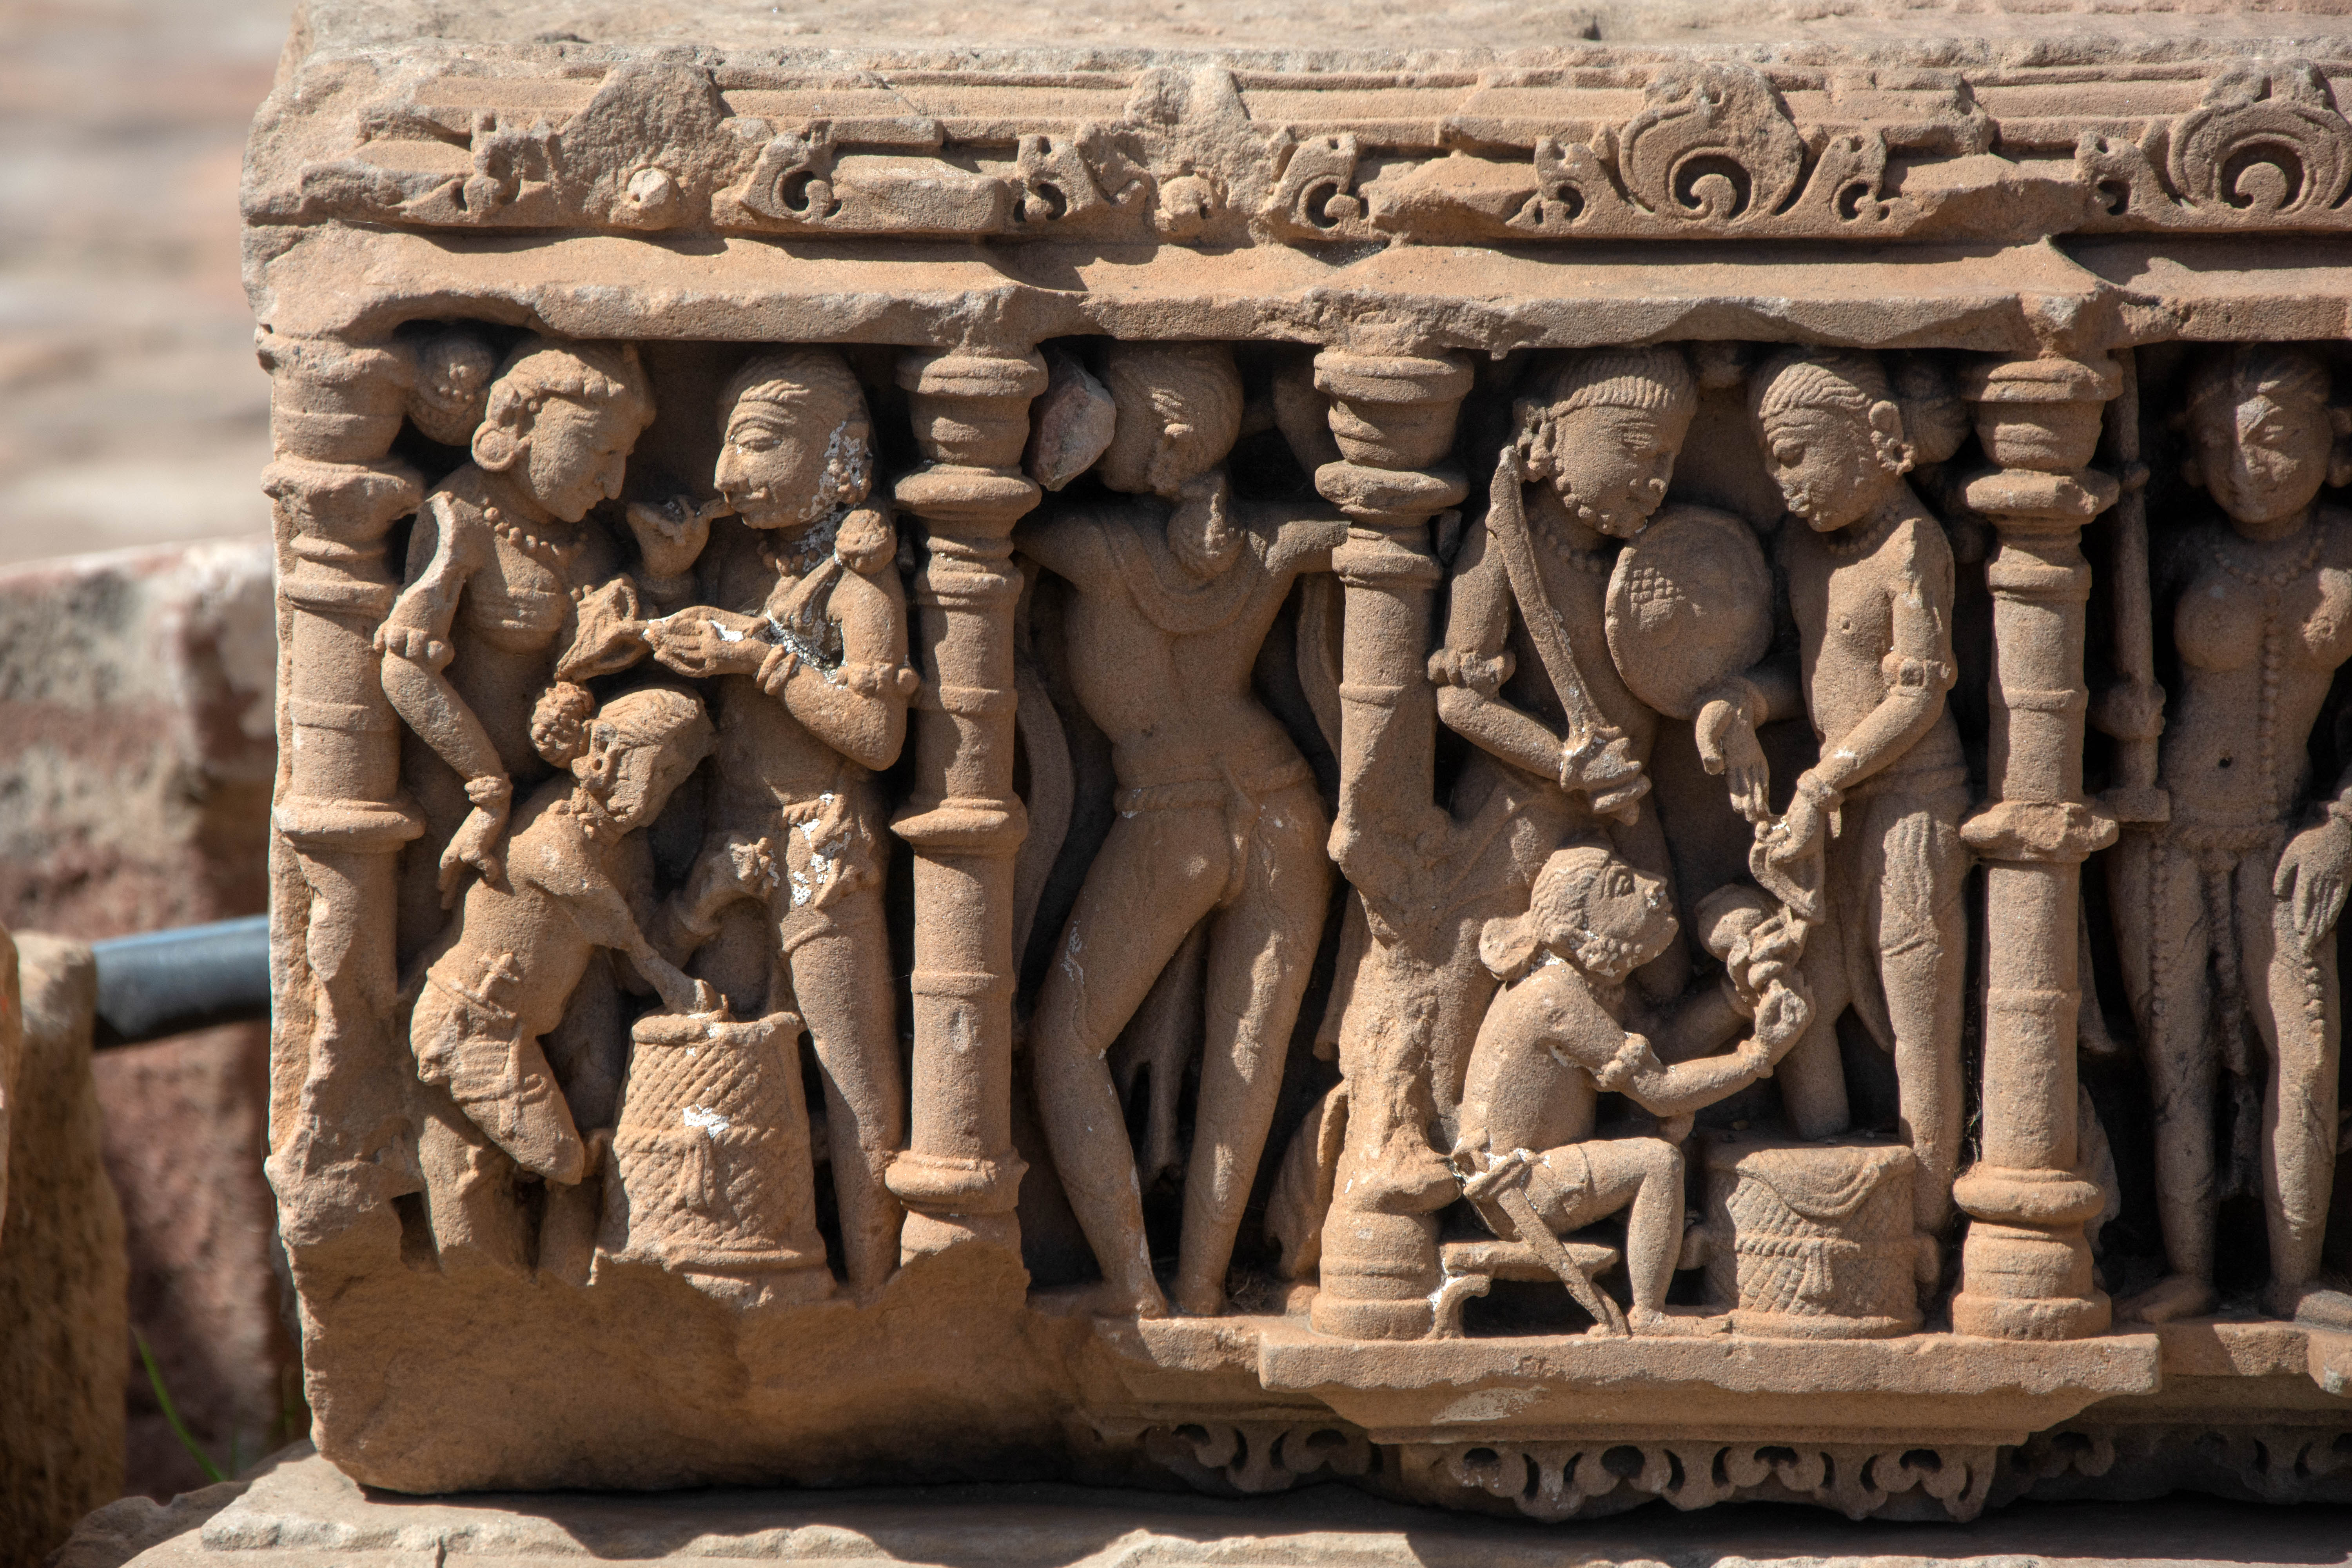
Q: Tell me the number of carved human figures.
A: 8